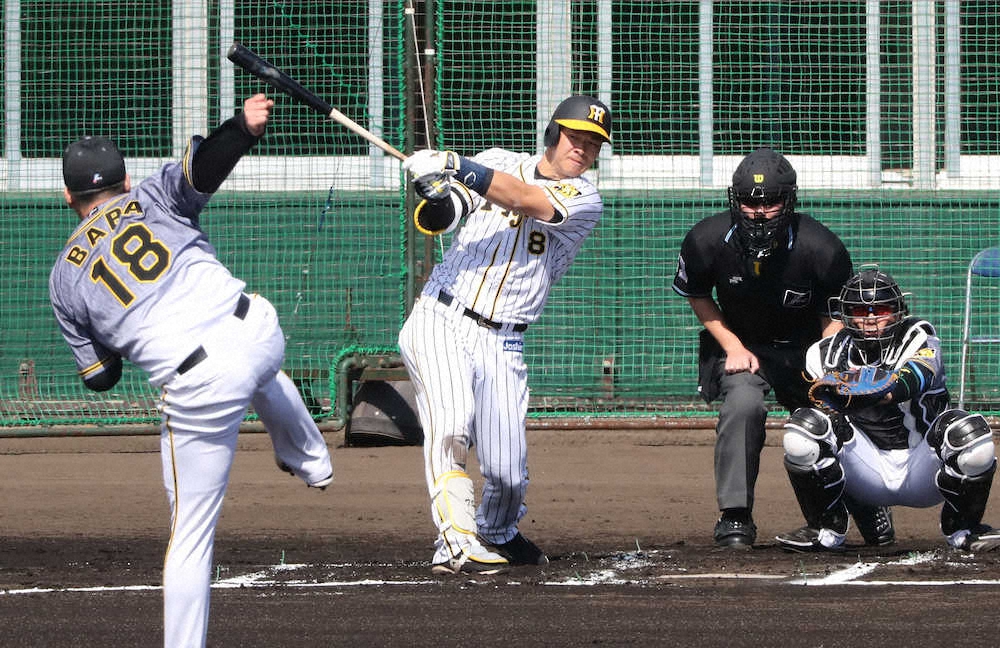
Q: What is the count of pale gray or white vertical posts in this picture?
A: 10